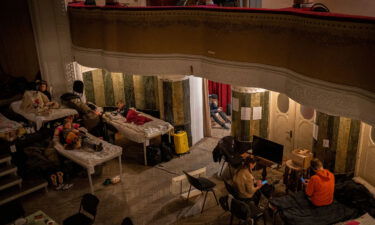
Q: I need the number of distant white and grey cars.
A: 0